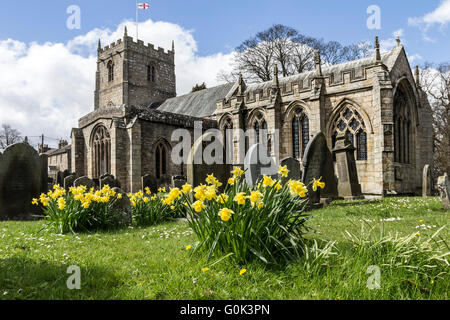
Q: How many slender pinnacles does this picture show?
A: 8